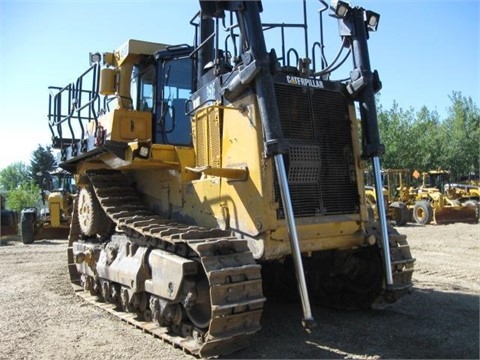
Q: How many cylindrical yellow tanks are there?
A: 1